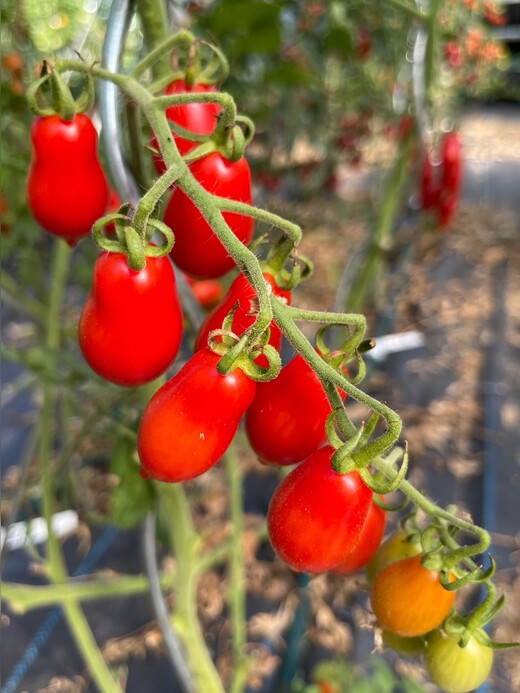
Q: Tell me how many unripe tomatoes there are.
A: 4